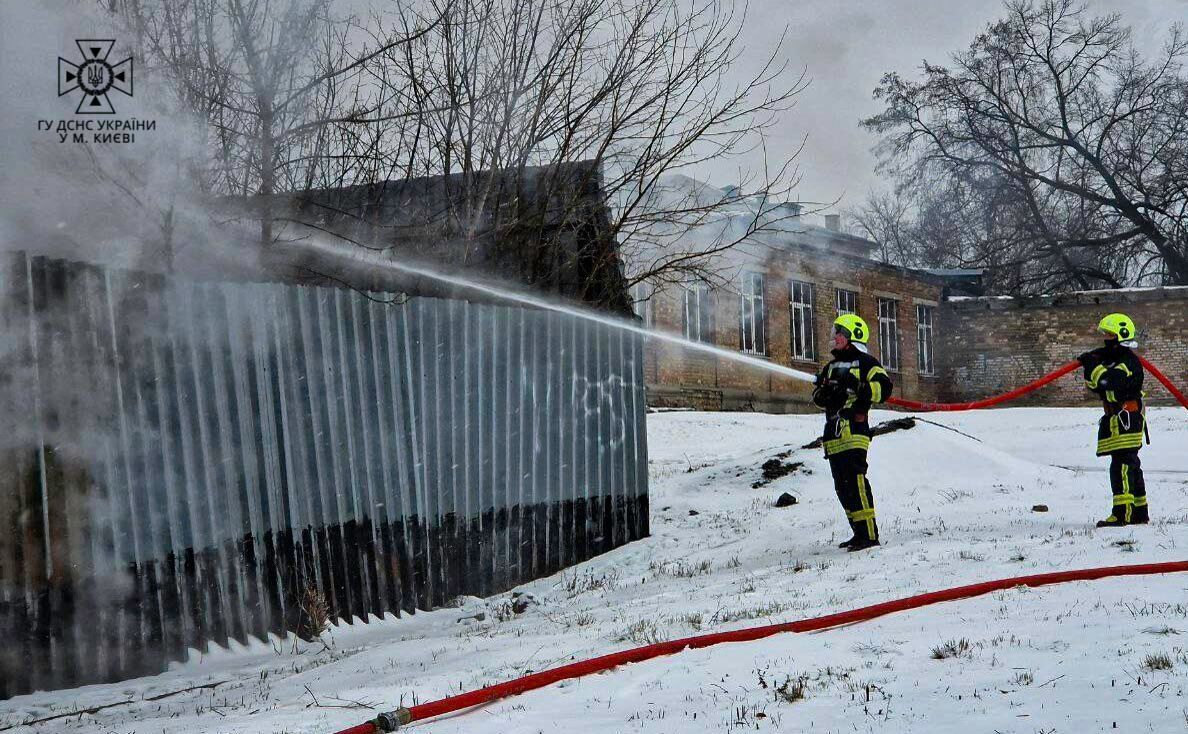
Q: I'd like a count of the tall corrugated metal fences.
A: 1